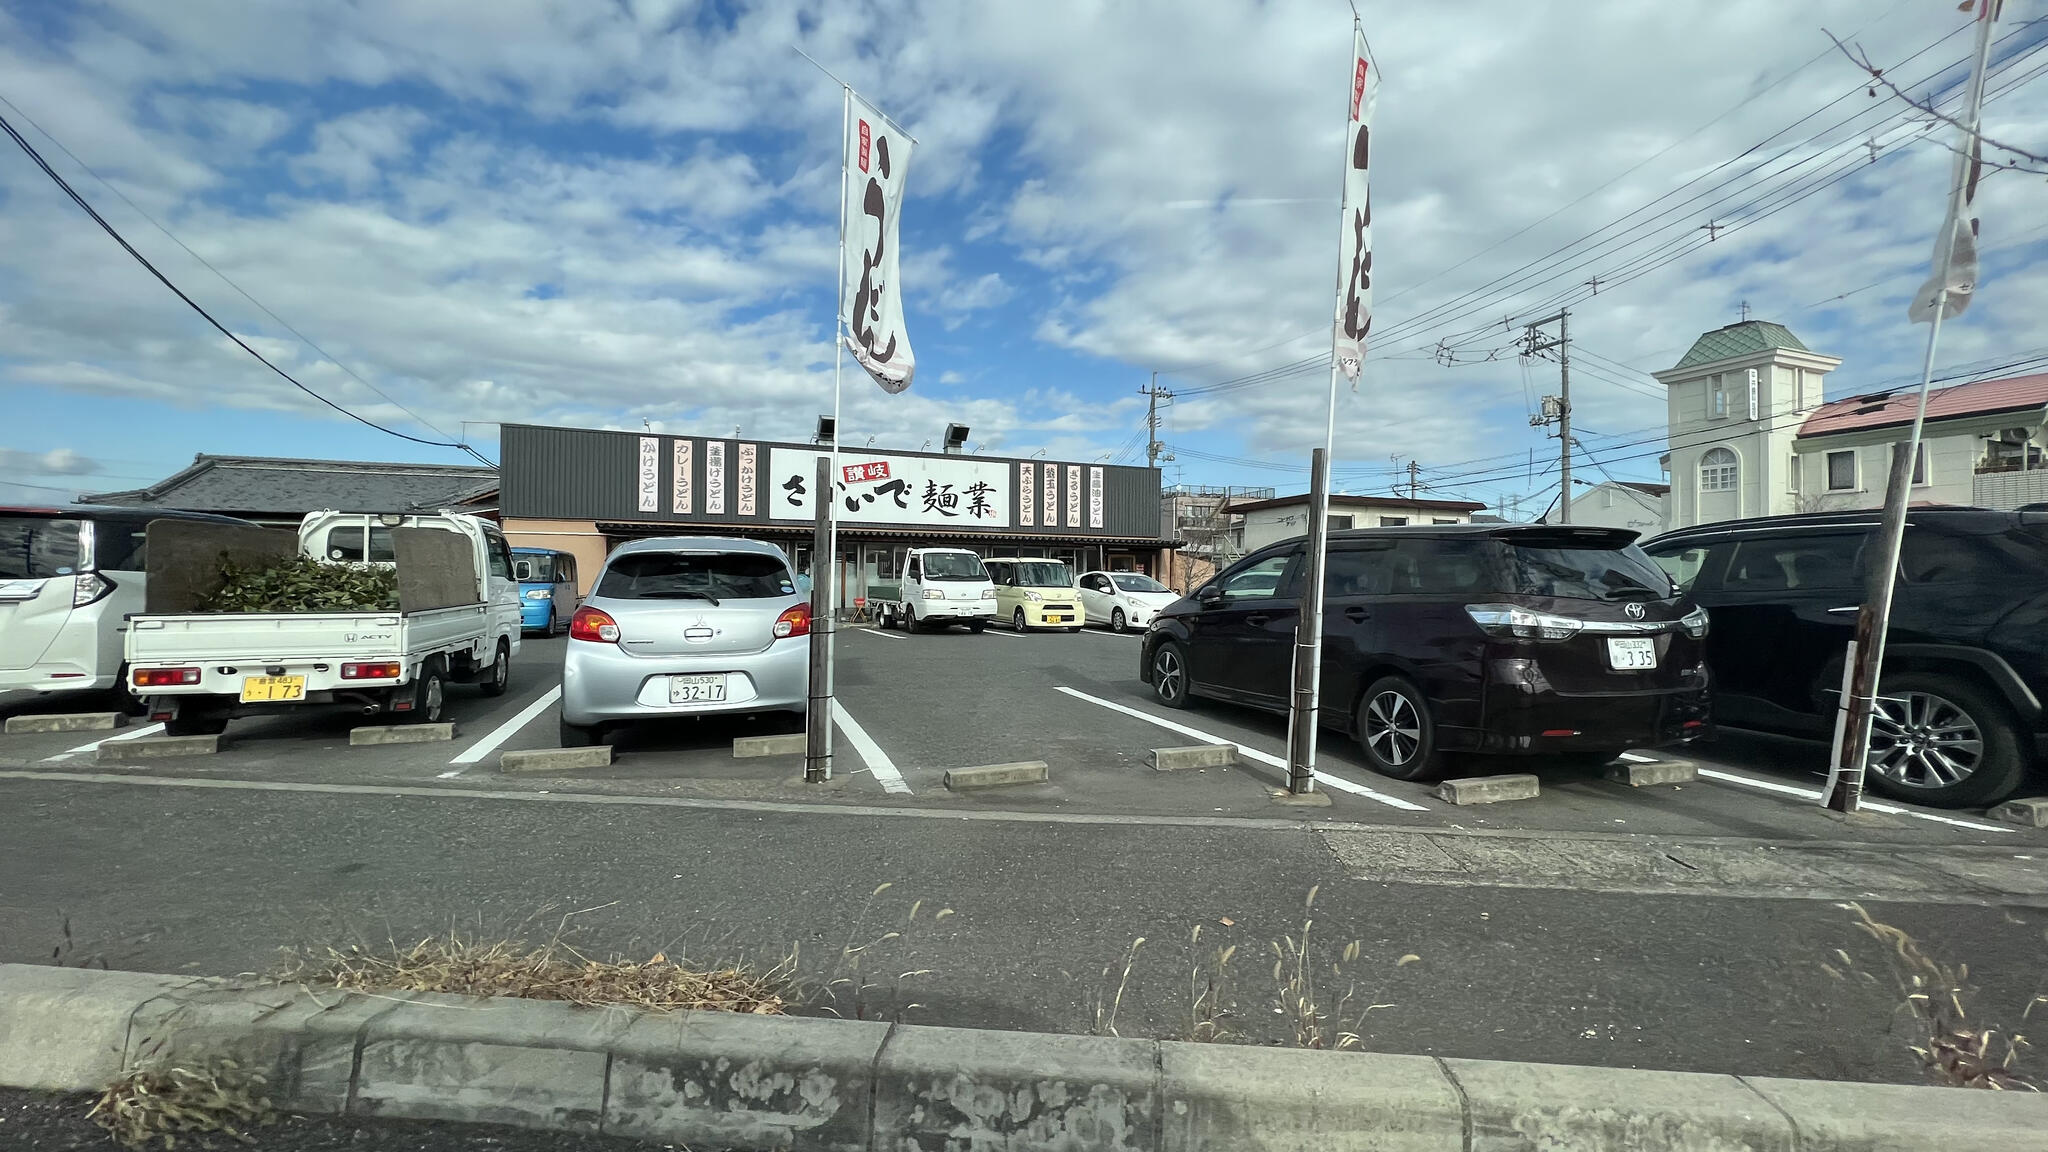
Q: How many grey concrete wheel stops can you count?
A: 10